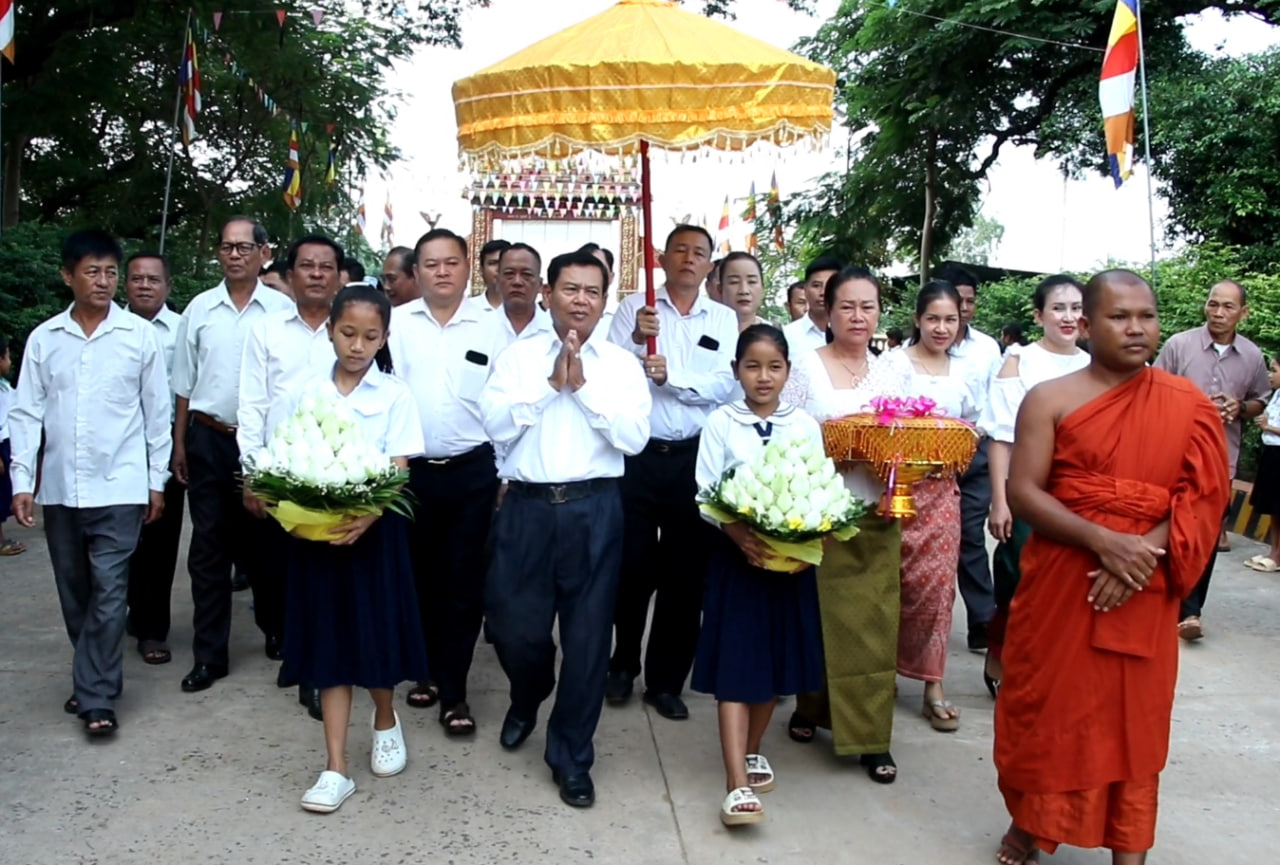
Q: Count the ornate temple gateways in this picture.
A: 1